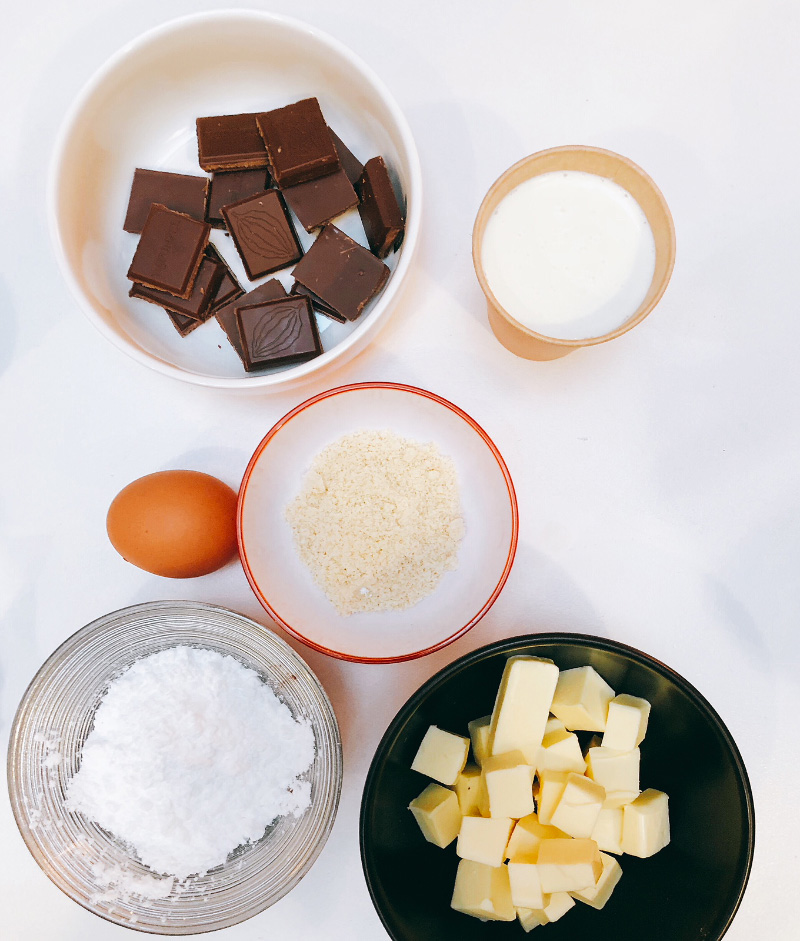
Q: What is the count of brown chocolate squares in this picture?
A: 15